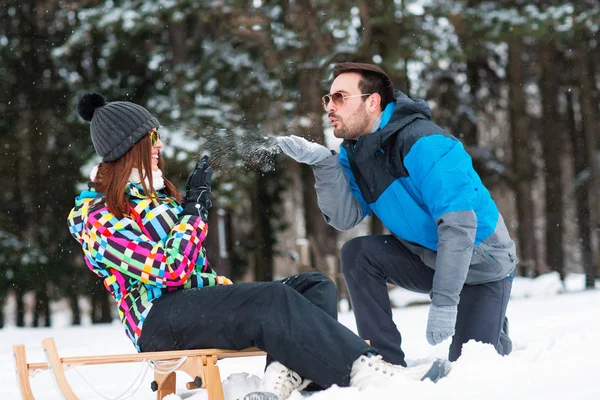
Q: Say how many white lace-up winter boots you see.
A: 2